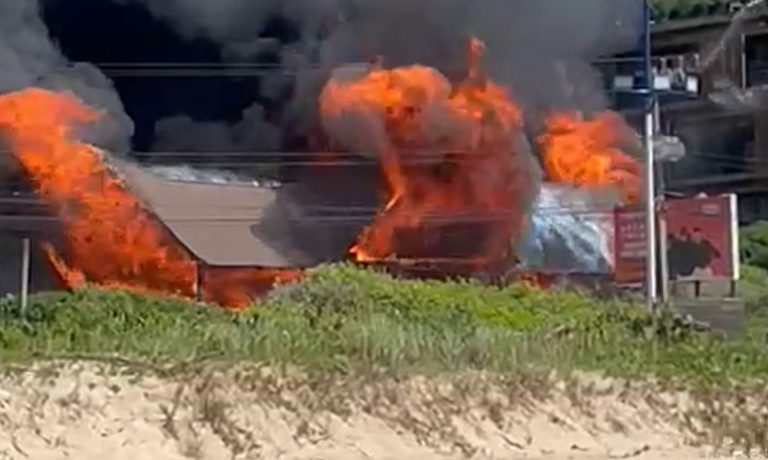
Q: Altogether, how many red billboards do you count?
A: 2